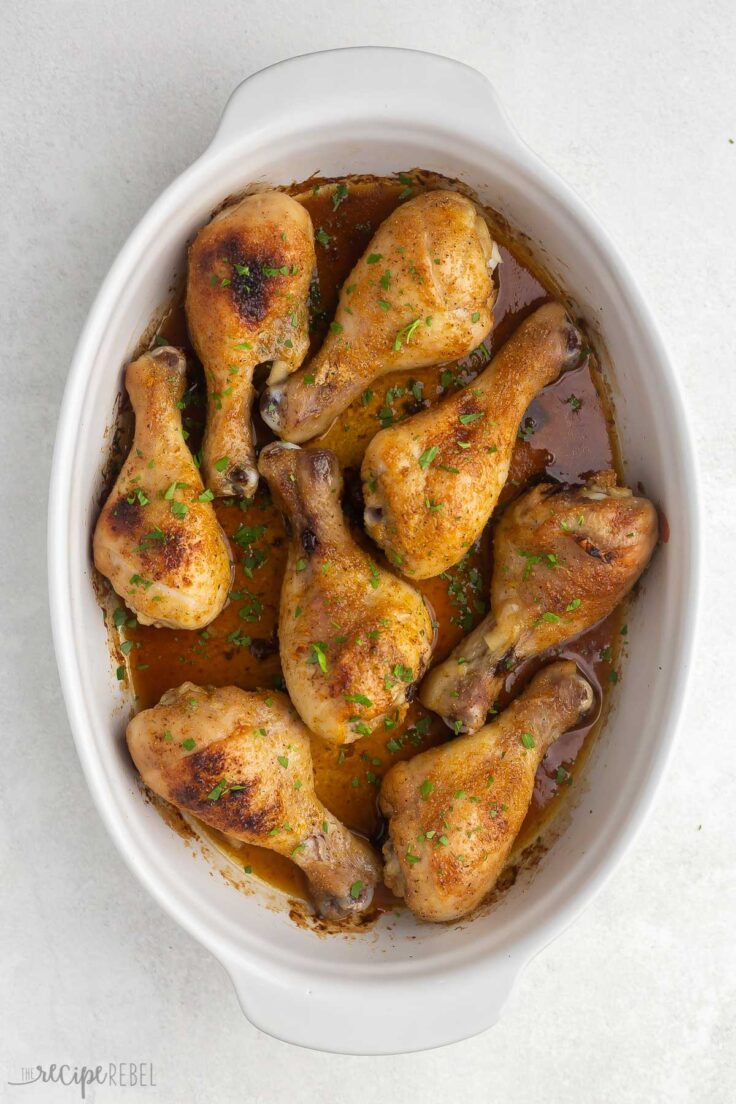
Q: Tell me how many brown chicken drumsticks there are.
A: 8